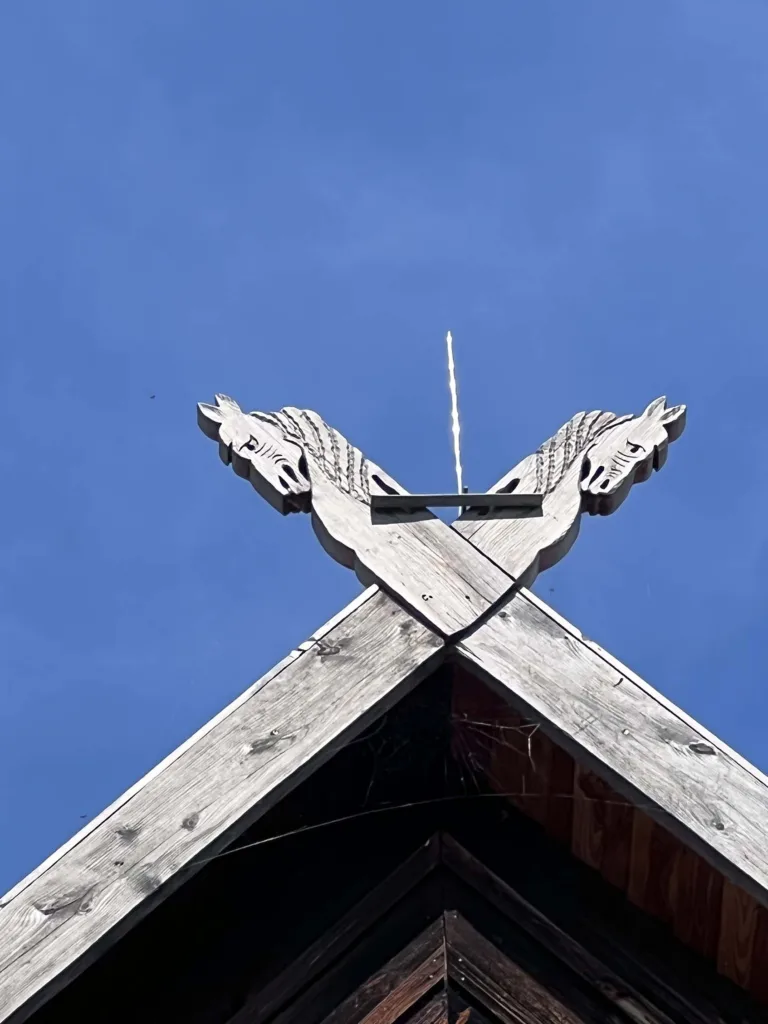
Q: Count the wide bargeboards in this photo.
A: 2